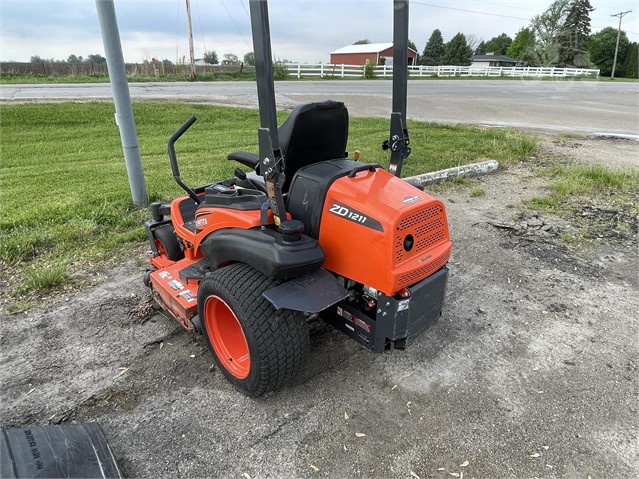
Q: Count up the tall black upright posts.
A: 2